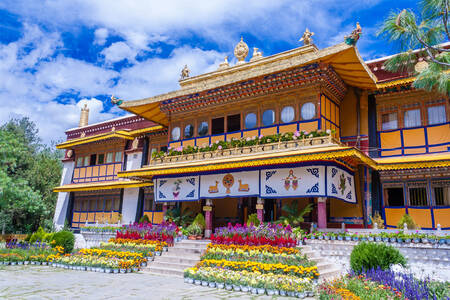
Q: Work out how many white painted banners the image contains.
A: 4